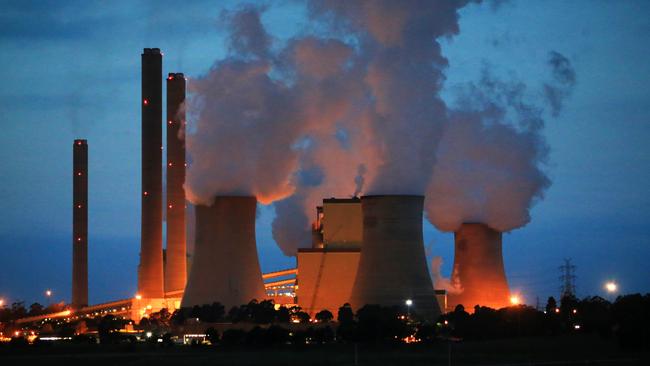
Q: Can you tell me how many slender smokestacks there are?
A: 3